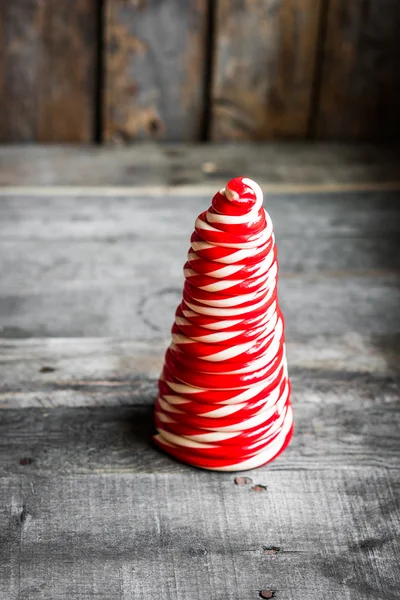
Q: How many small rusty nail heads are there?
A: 5